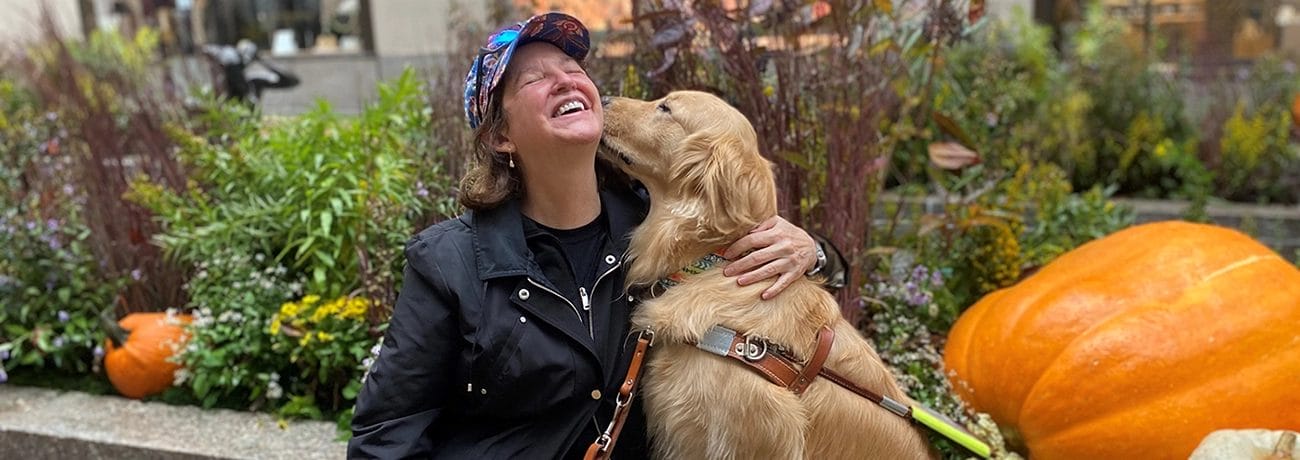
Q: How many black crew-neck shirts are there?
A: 1